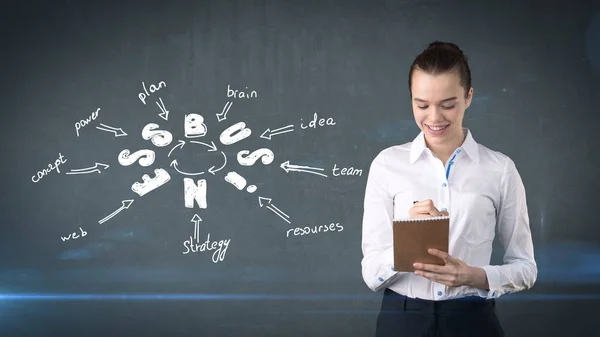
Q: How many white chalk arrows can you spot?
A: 13